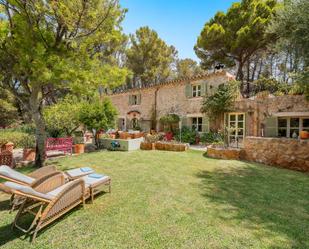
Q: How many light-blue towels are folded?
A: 2